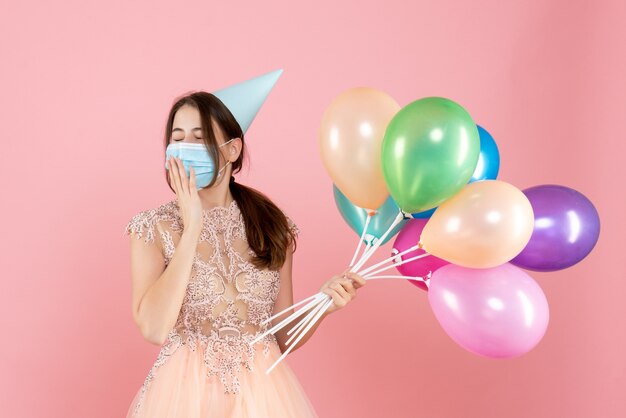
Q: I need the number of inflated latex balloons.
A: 8